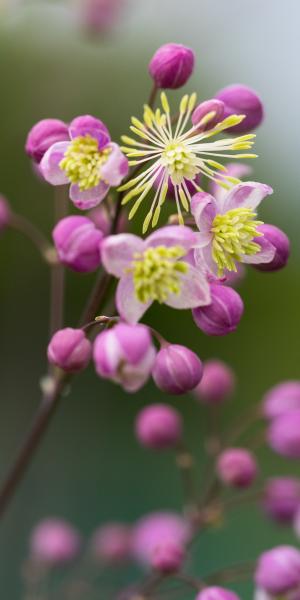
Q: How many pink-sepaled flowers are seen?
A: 3